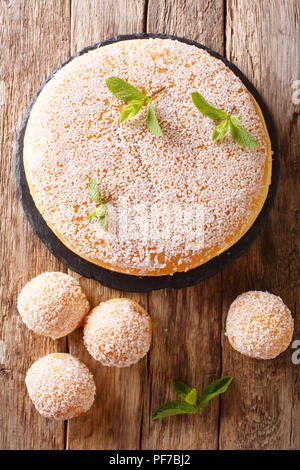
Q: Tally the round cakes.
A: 5